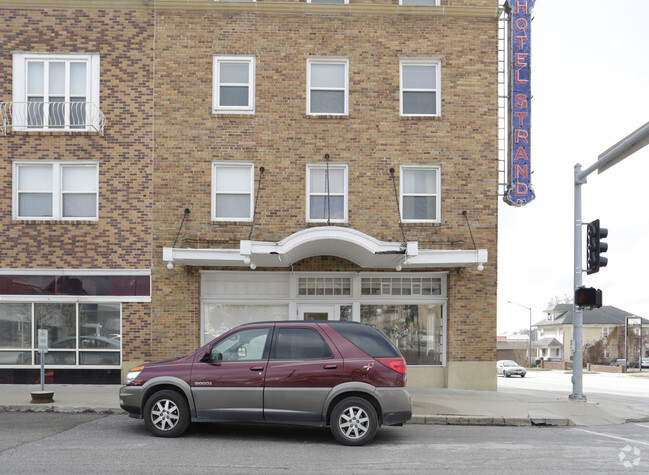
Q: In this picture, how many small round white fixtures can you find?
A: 5